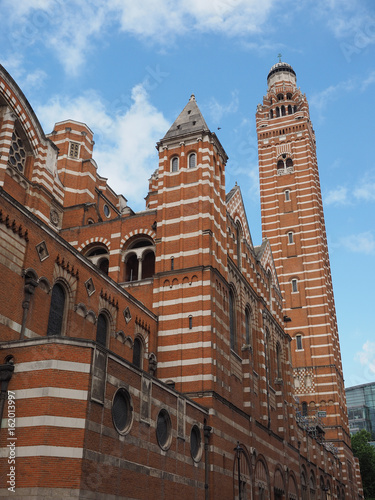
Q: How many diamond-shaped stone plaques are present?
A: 3